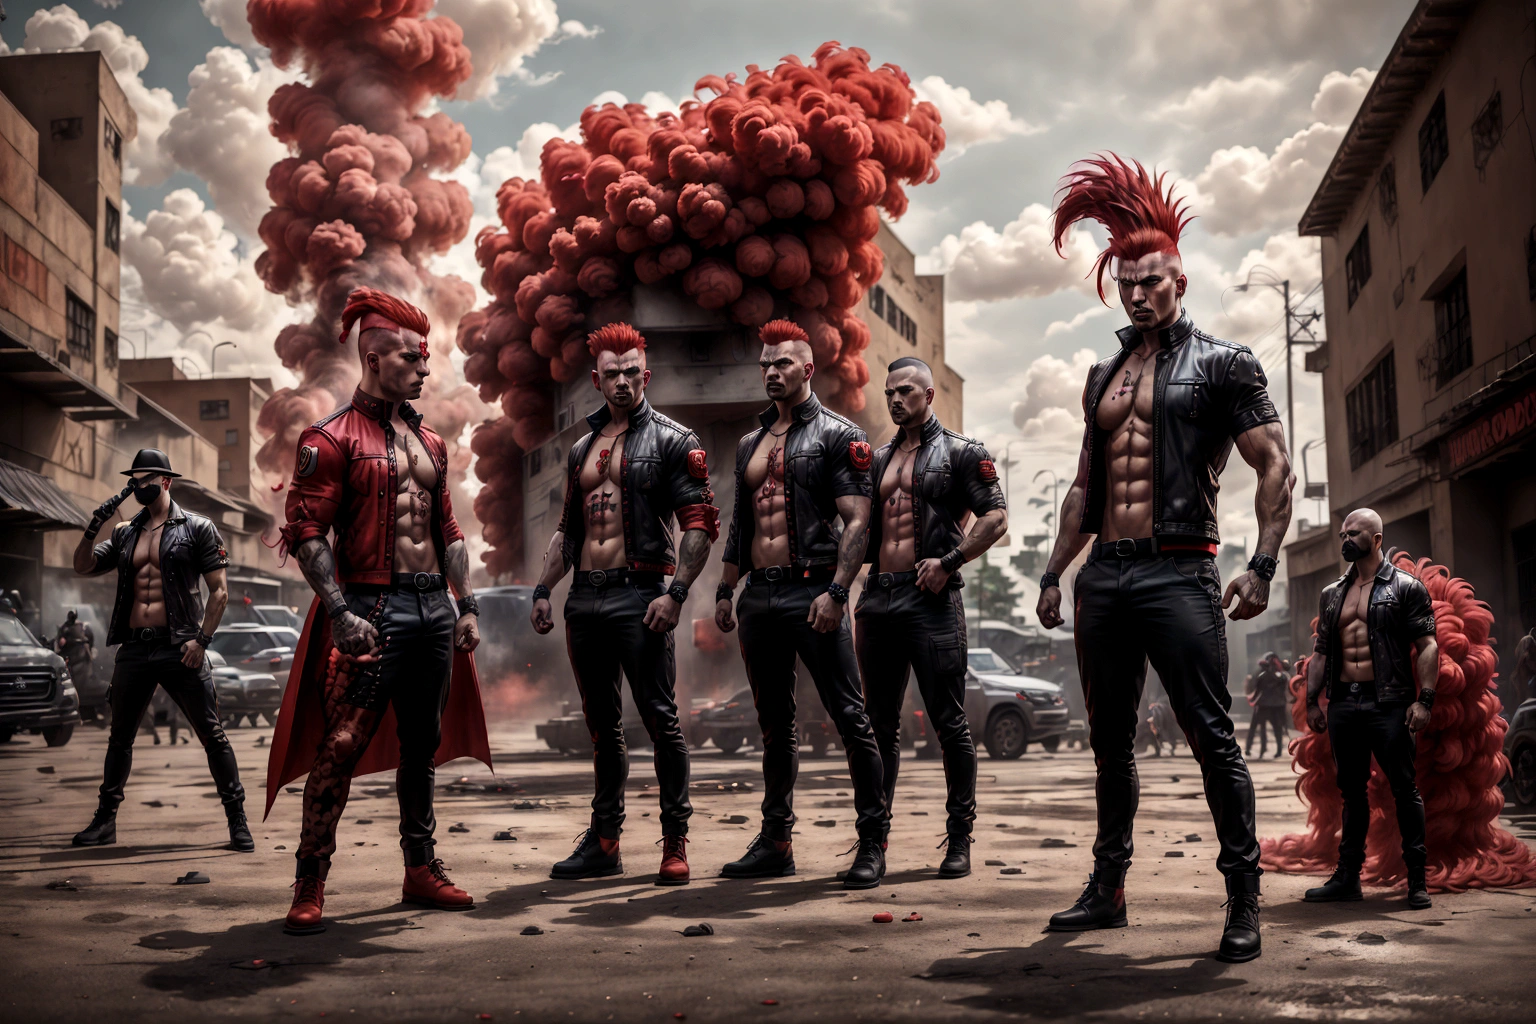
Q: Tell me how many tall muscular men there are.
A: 7